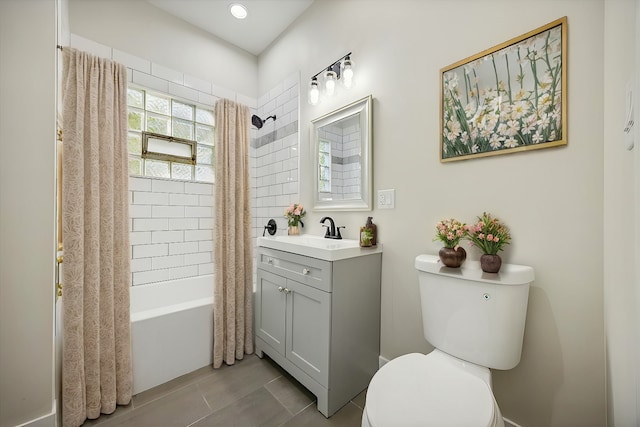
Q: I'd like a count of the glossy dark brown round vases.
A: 2